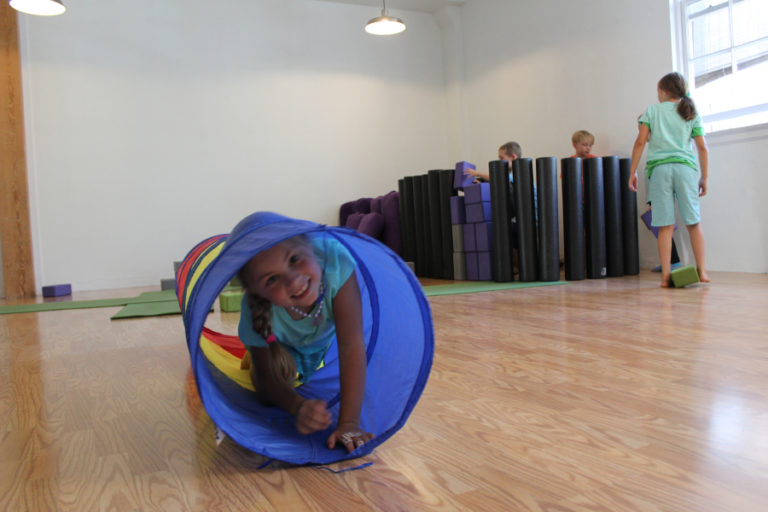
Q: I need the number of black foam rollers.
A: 13